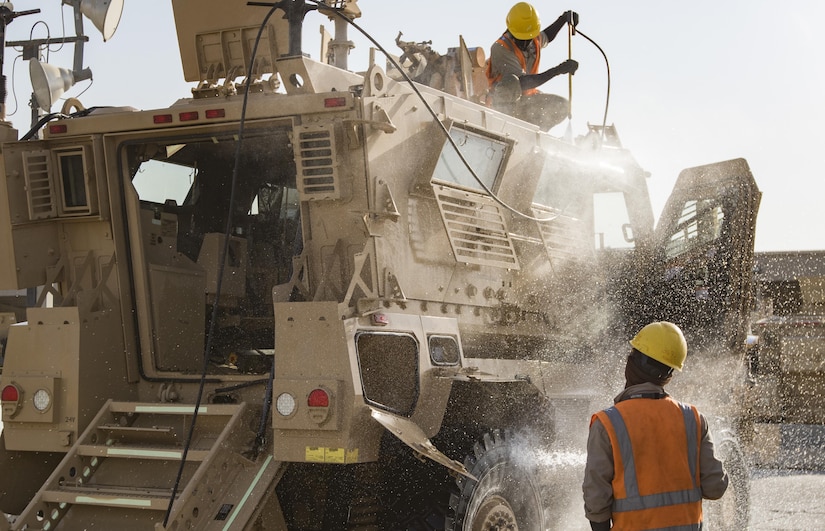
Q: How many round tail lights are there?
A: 4